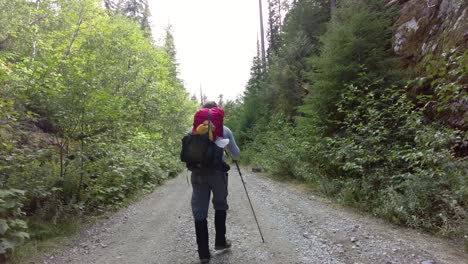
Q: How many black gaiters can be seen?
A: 2